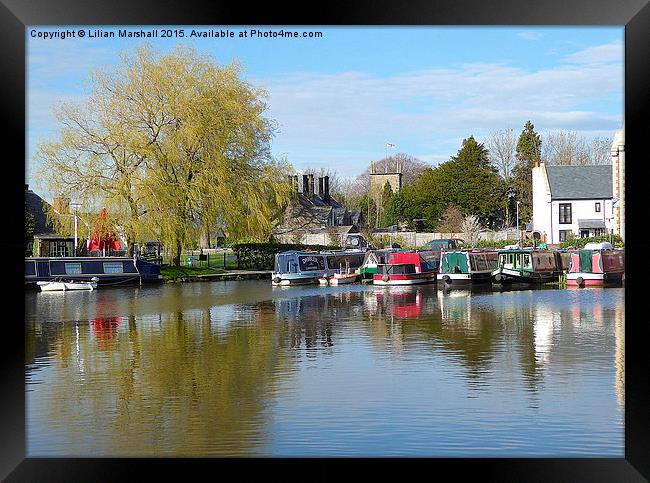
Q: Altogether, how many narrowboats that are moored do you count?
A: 7